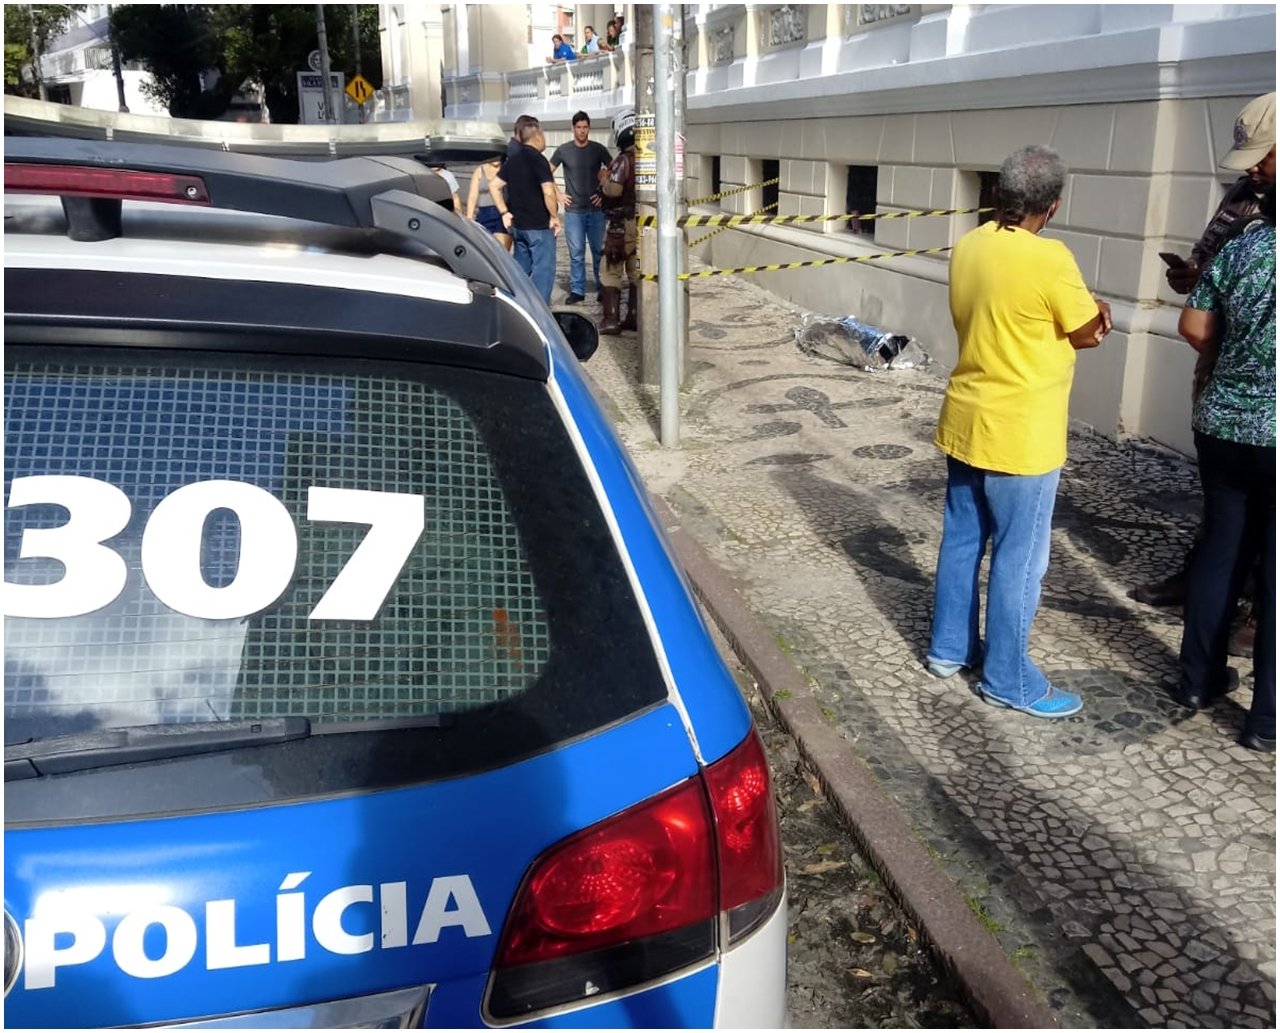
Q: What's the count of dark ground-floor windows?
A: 4